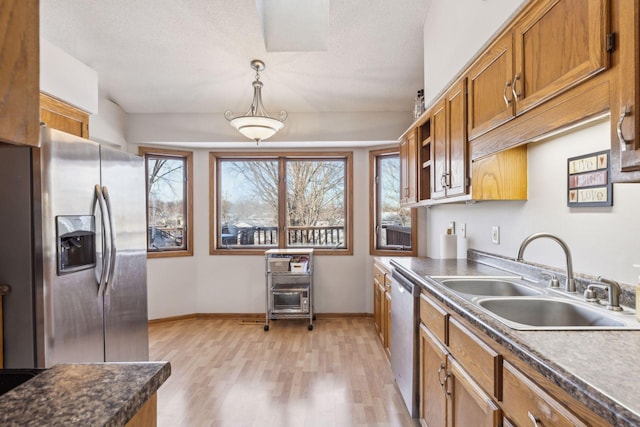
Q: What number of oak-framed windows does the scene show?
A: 3